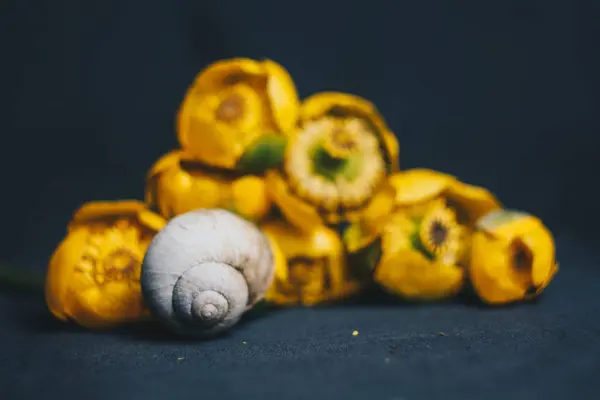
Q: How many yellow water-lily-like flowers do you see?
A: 7